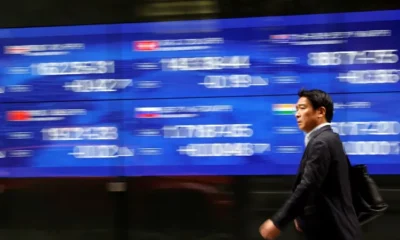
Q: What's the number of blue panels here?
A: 6